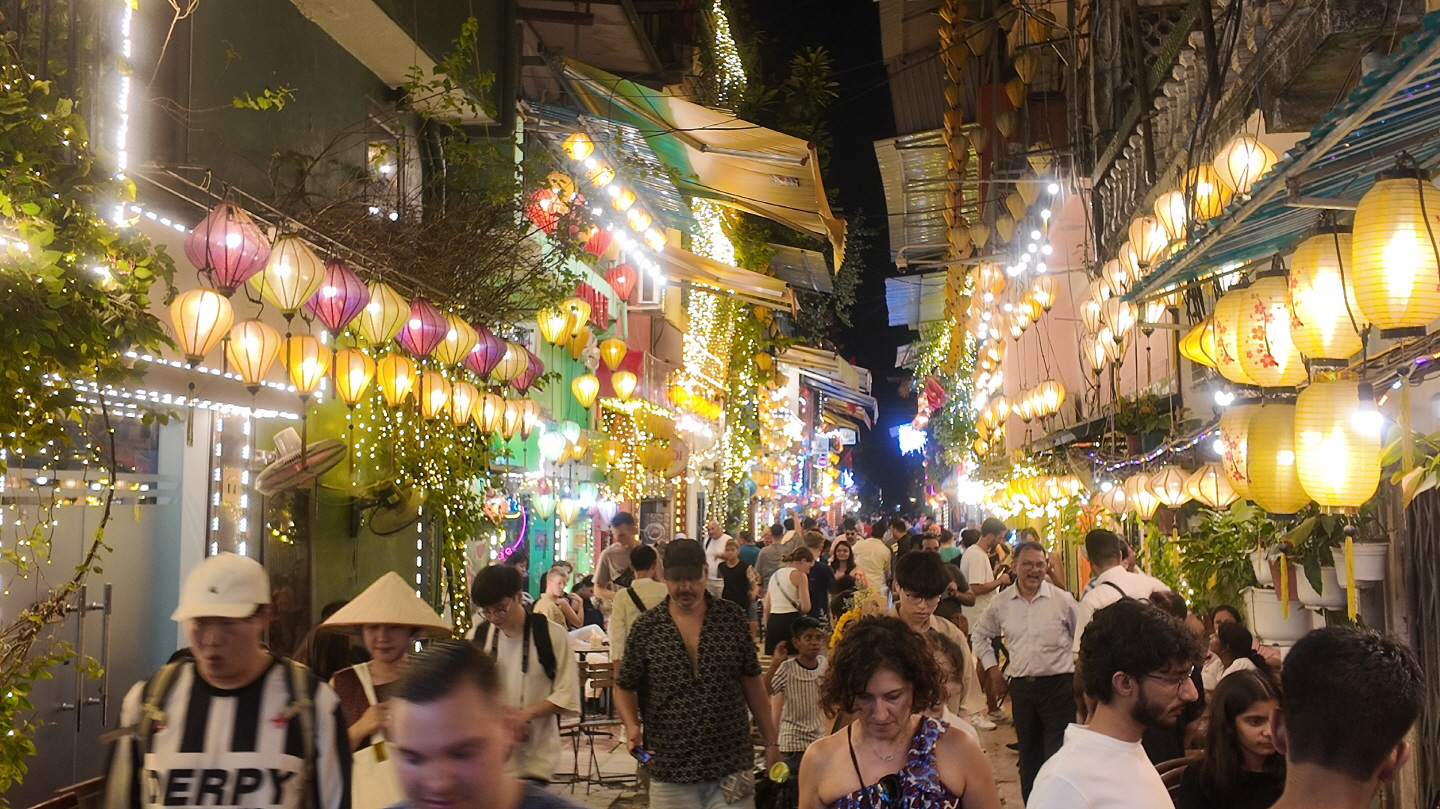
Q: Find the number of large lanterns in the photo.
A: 7